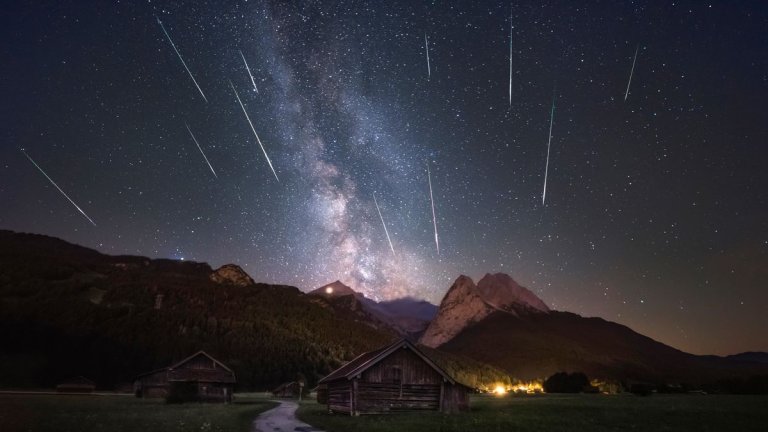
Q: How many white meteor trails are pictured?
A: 11